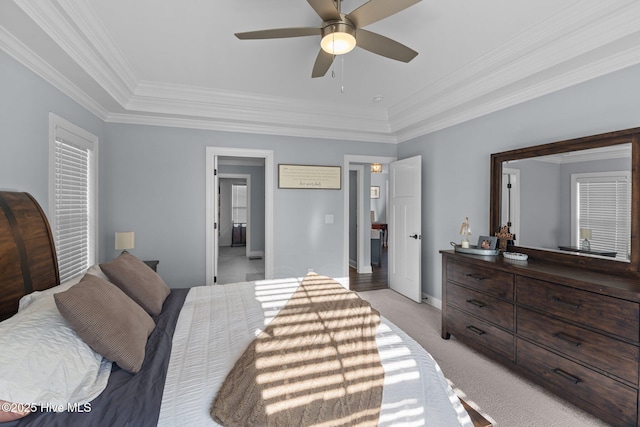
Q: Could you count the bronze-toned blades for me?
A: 5